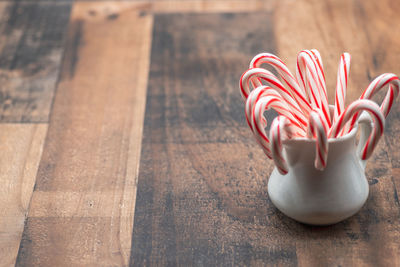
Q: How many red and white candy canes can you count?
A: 11